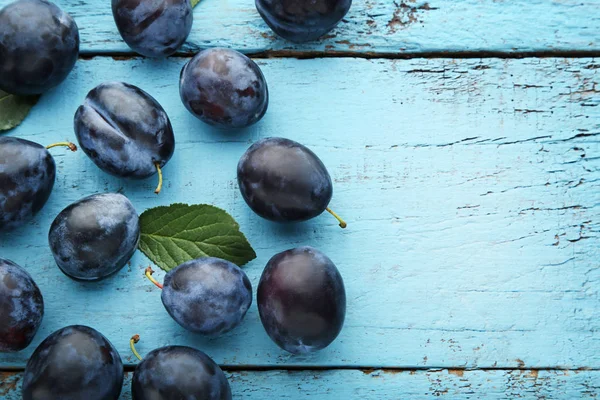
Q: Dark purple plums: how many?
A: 13